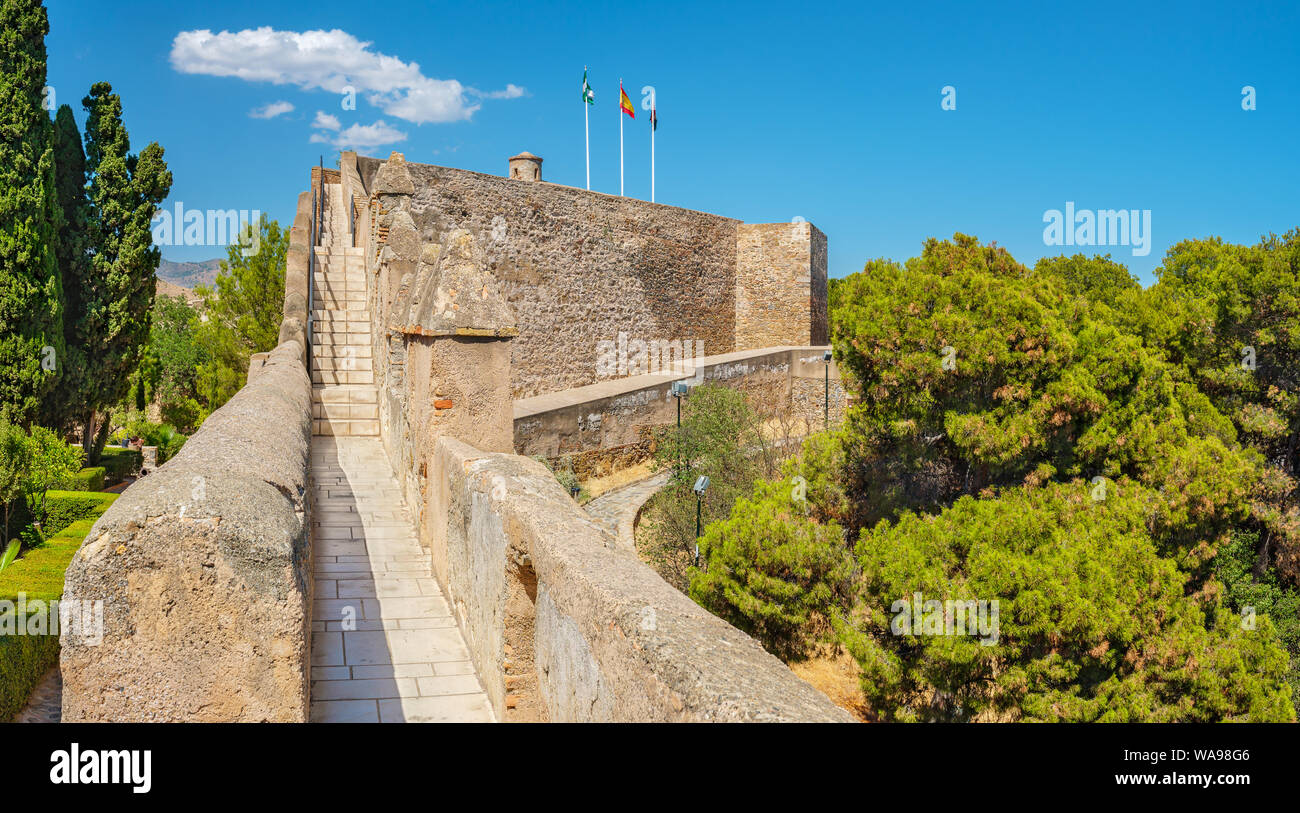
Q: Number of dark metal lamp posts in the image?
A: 3